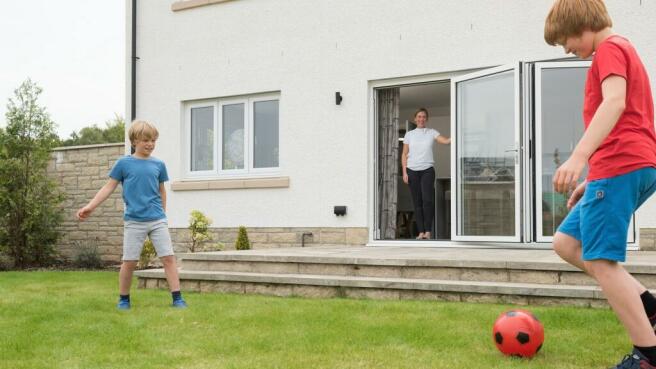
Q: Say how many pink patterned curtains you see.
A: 0